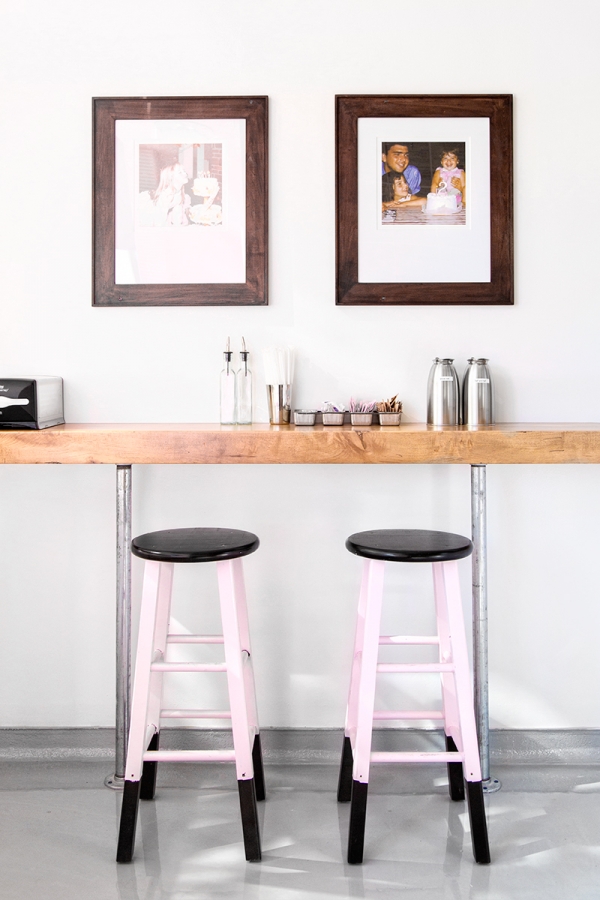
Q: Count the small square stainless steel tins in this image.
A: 4